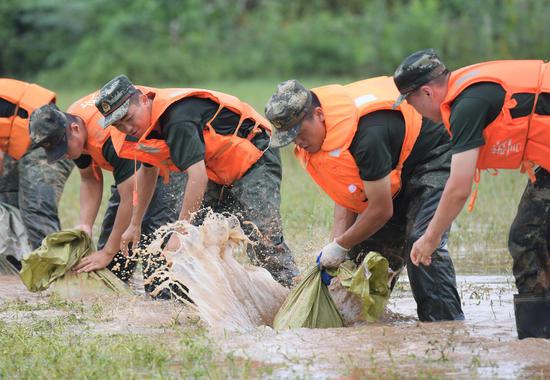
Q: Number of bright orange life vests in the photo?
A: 5